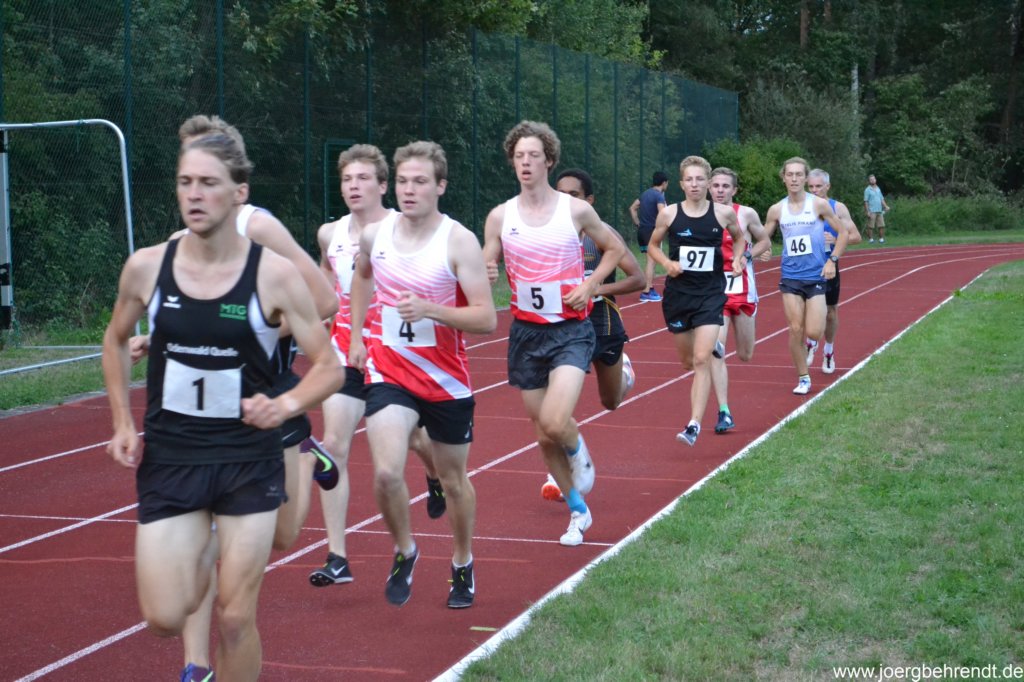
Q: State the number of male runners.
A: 10